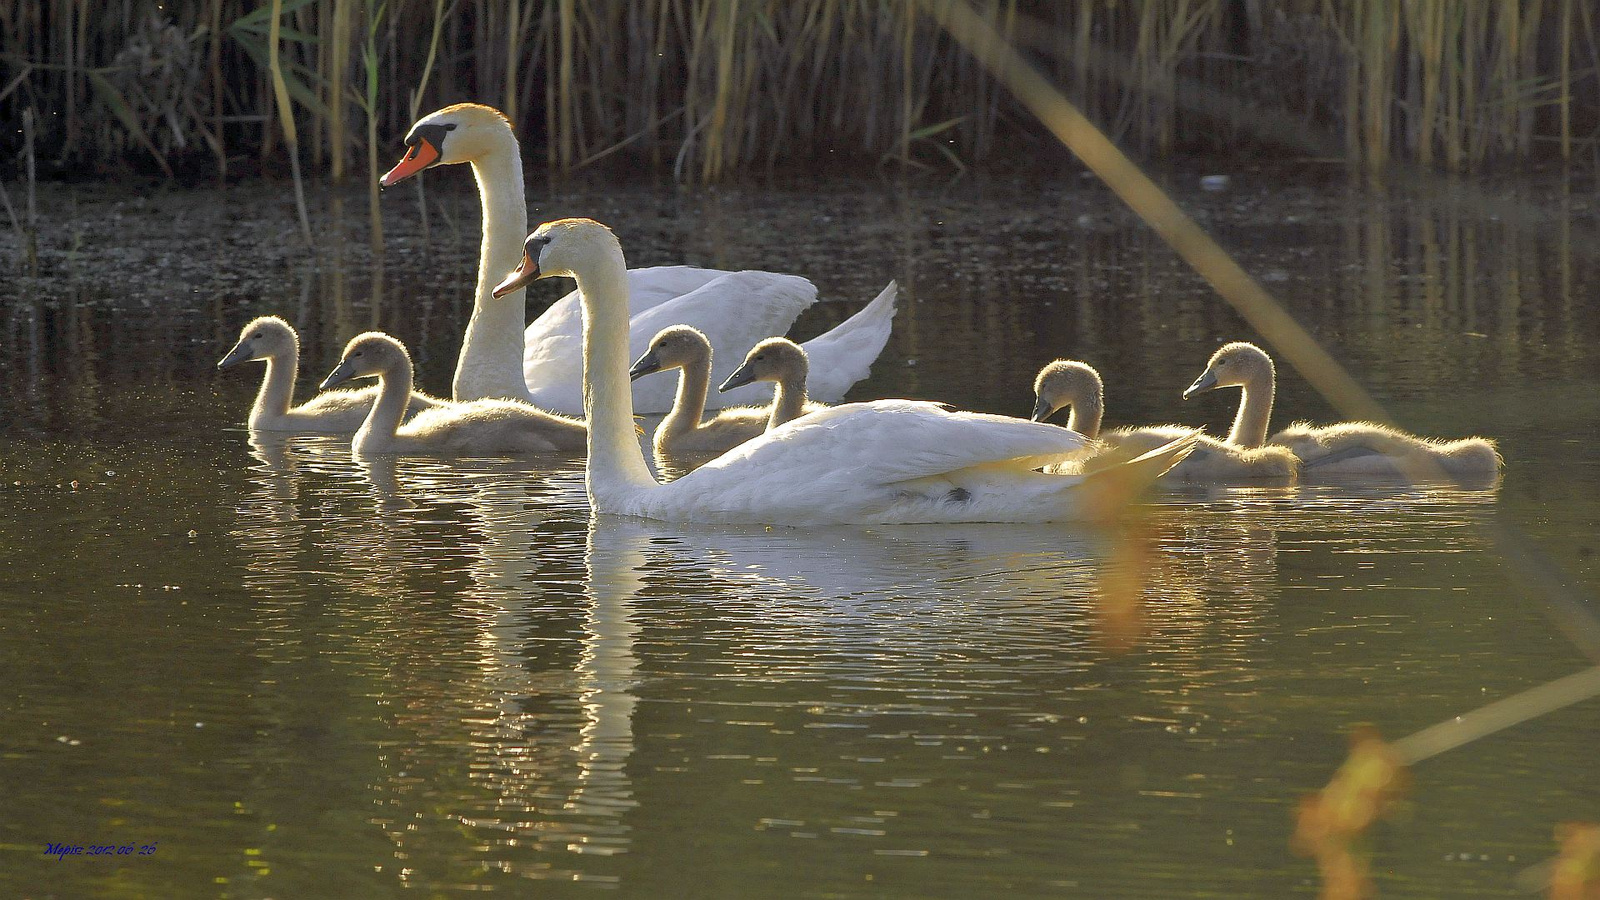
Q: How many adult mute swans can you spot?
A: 2